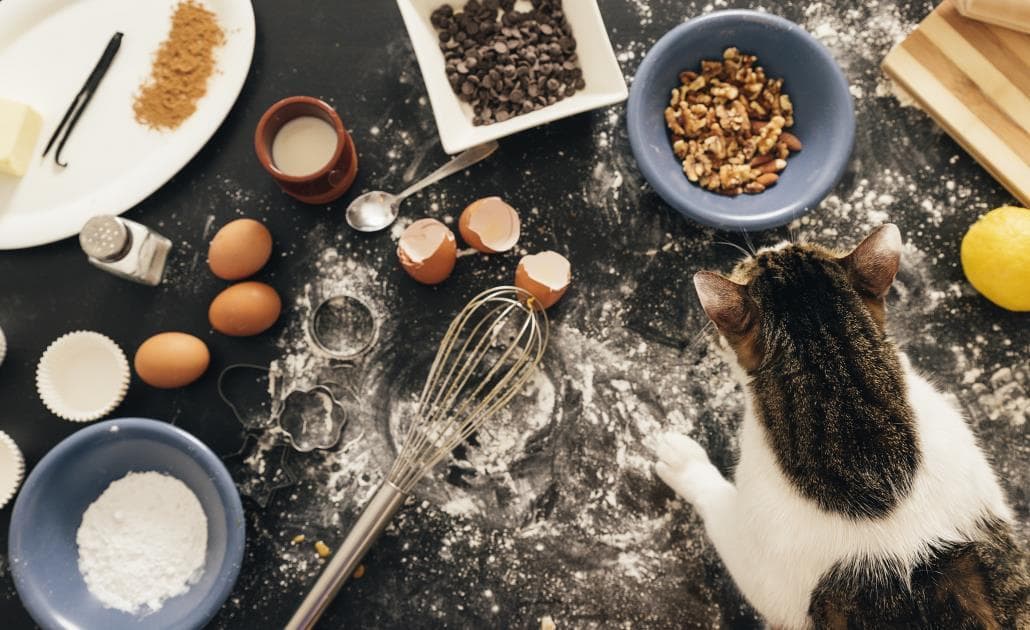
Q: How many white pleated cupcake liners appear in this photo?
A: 3